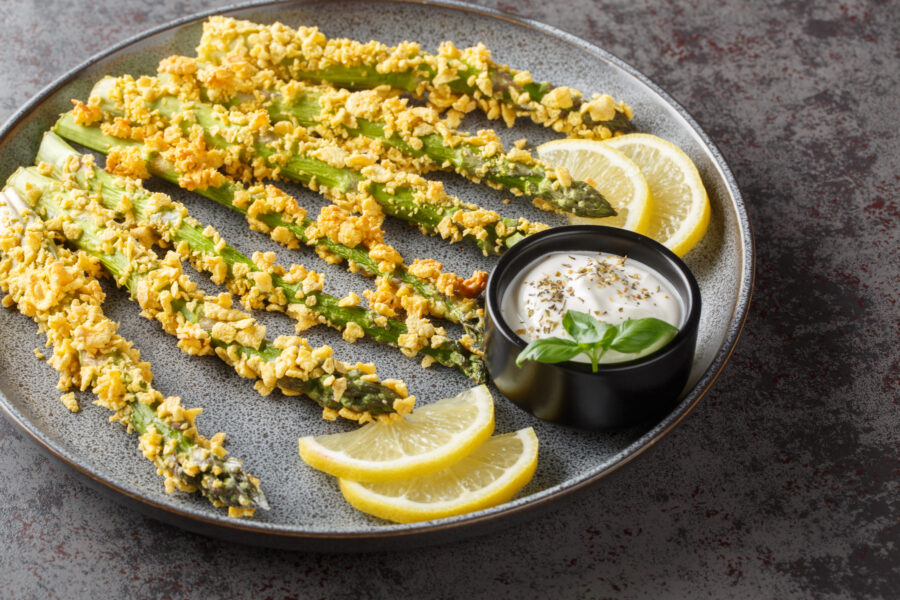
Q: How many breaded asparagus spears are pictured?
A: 7